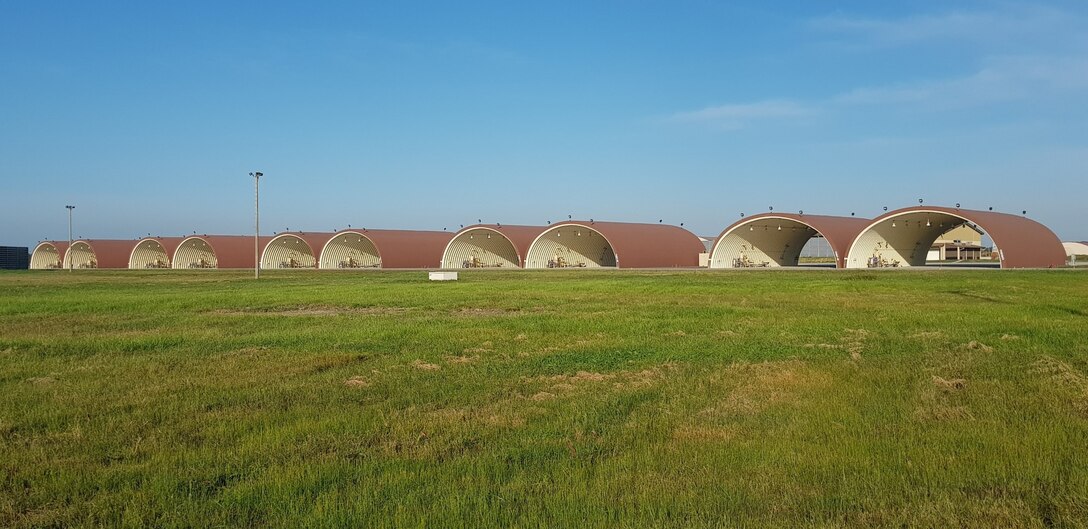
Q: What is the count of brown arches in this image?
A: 10